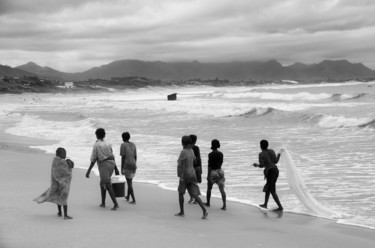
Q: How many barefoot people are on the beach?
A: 7